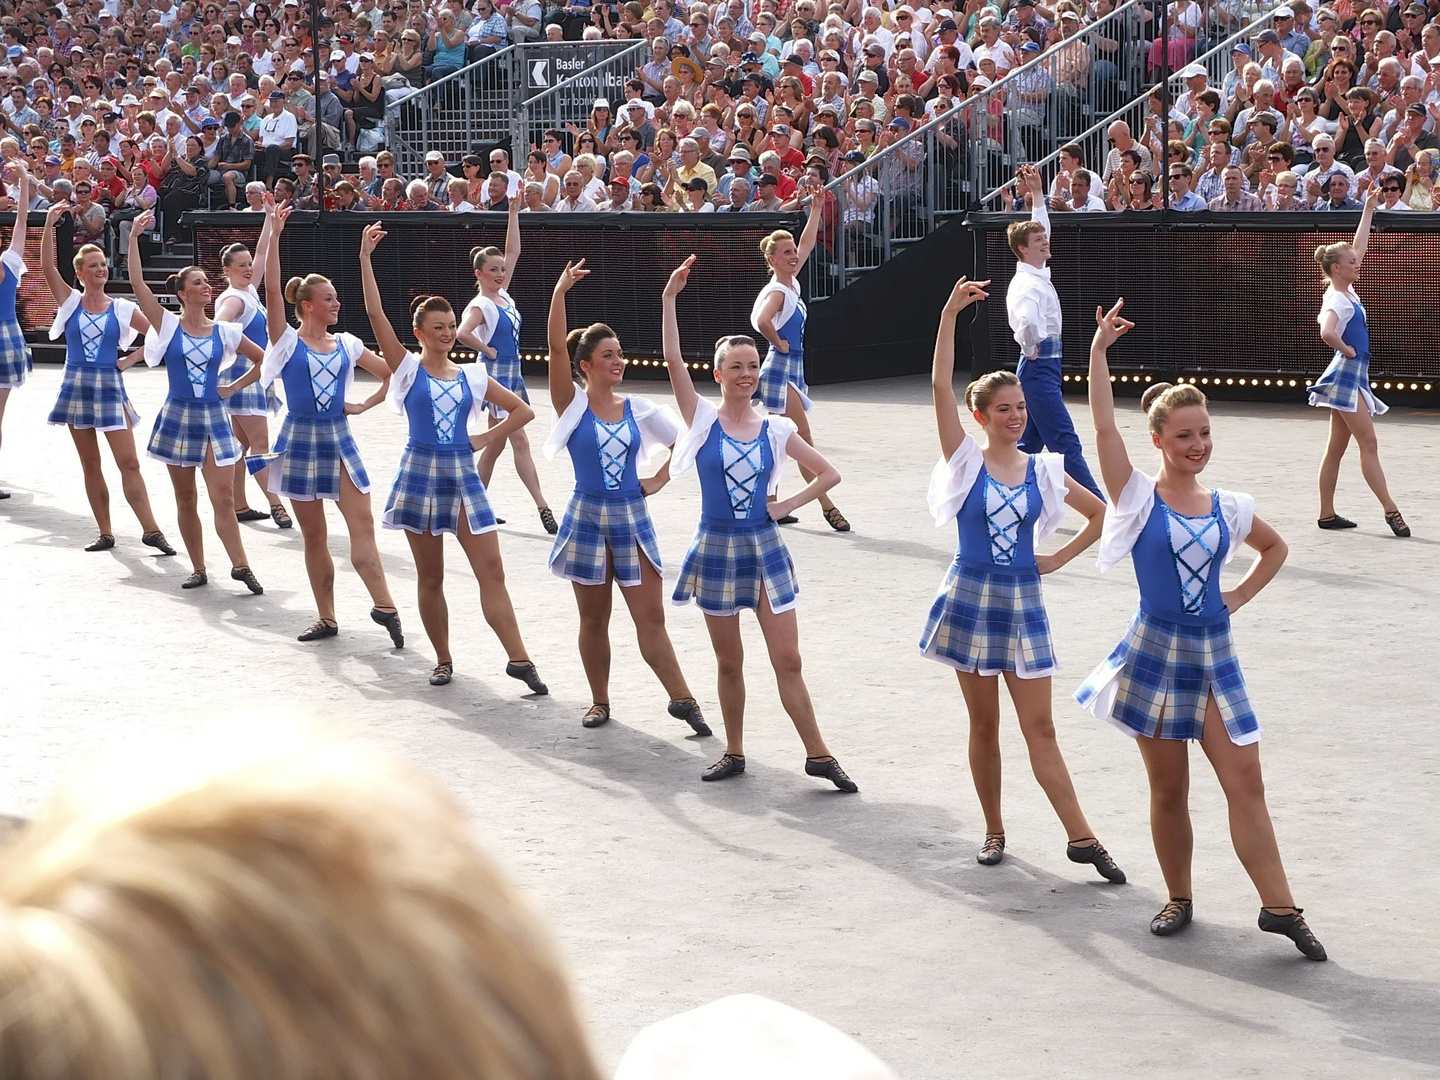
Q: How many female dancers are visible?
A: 13